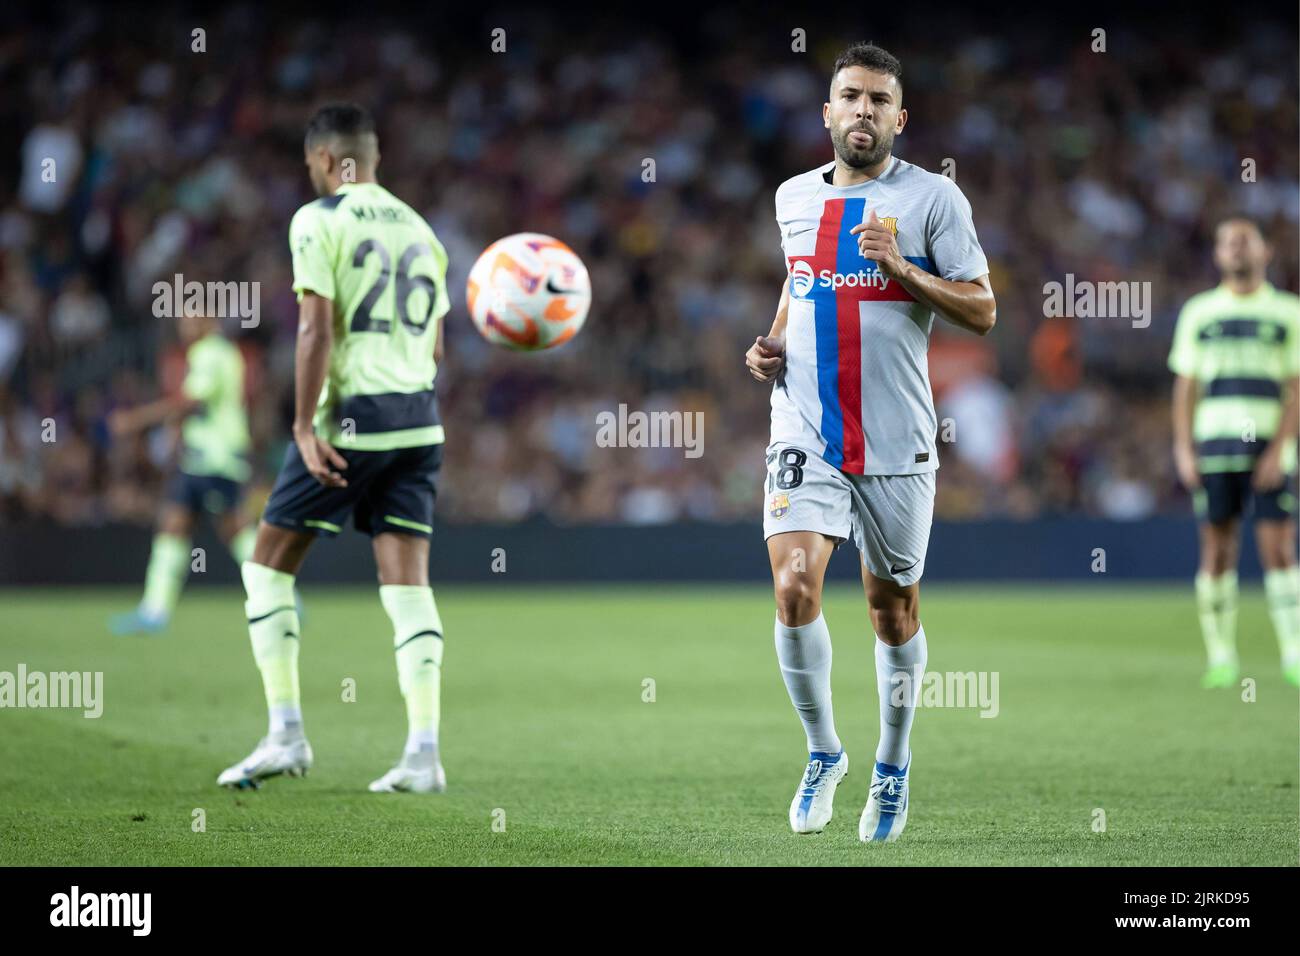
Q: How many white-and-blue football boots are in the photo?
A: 2